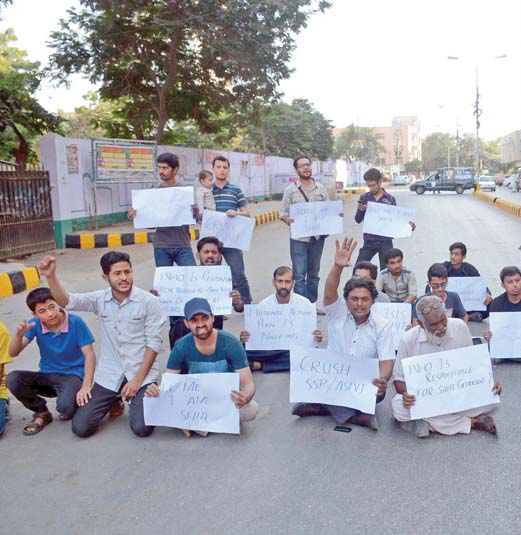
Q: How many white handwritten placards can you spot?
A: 12